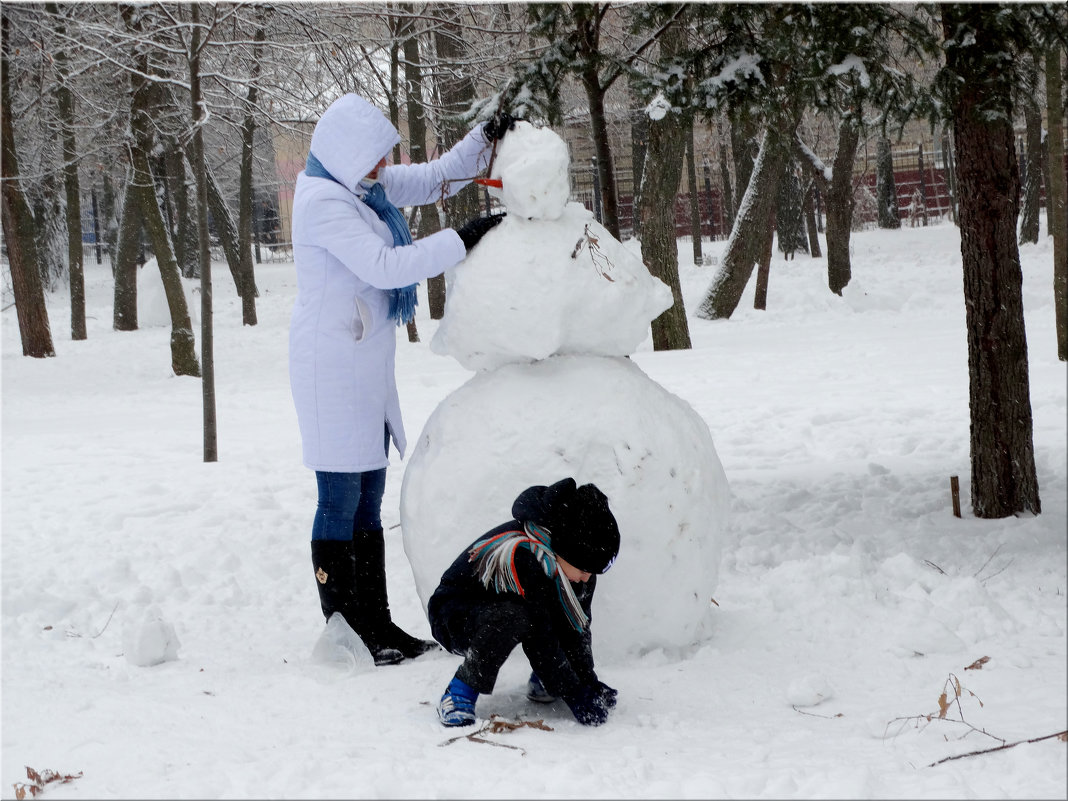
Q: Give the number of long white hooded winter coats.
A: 1